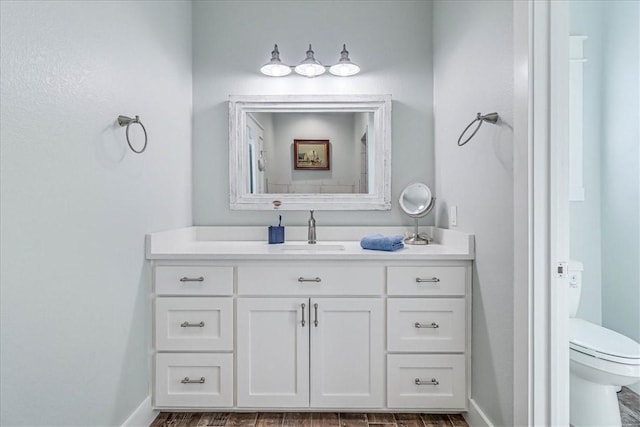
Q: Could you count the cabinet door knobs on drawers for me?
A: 7